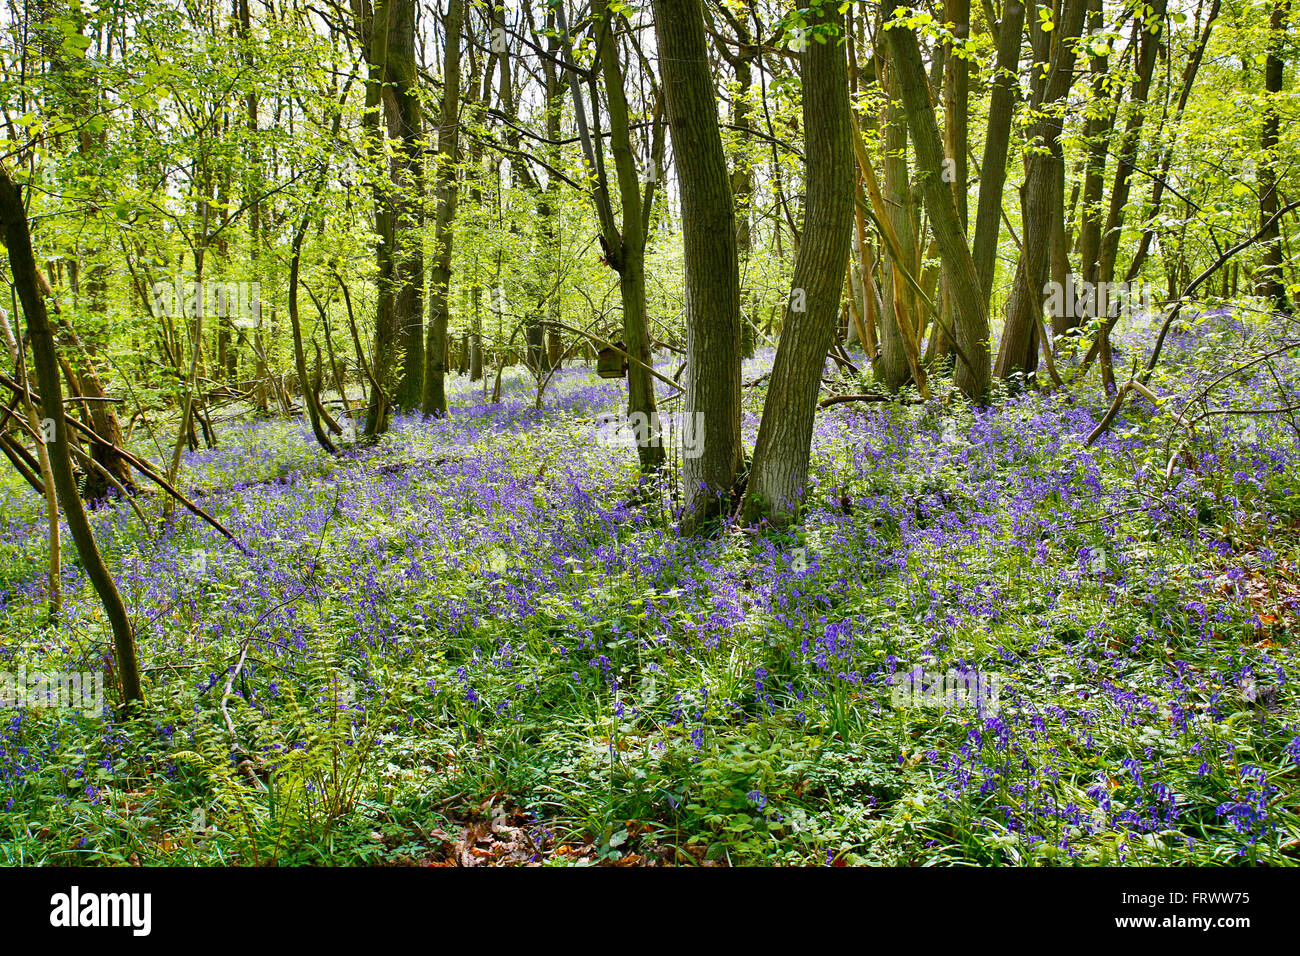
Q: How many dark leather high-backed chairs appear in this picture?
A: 0